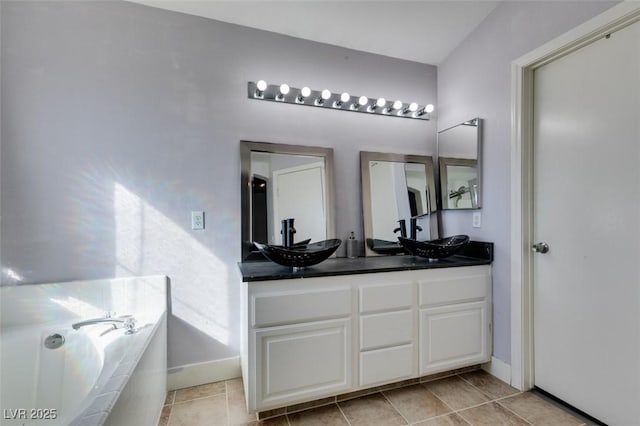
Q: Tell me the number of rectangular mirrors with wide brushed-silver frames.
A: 2